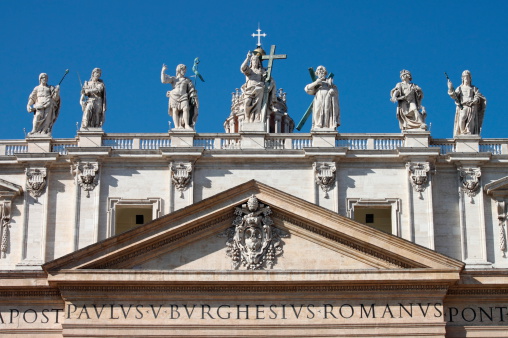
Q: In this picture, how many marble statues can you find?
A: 7